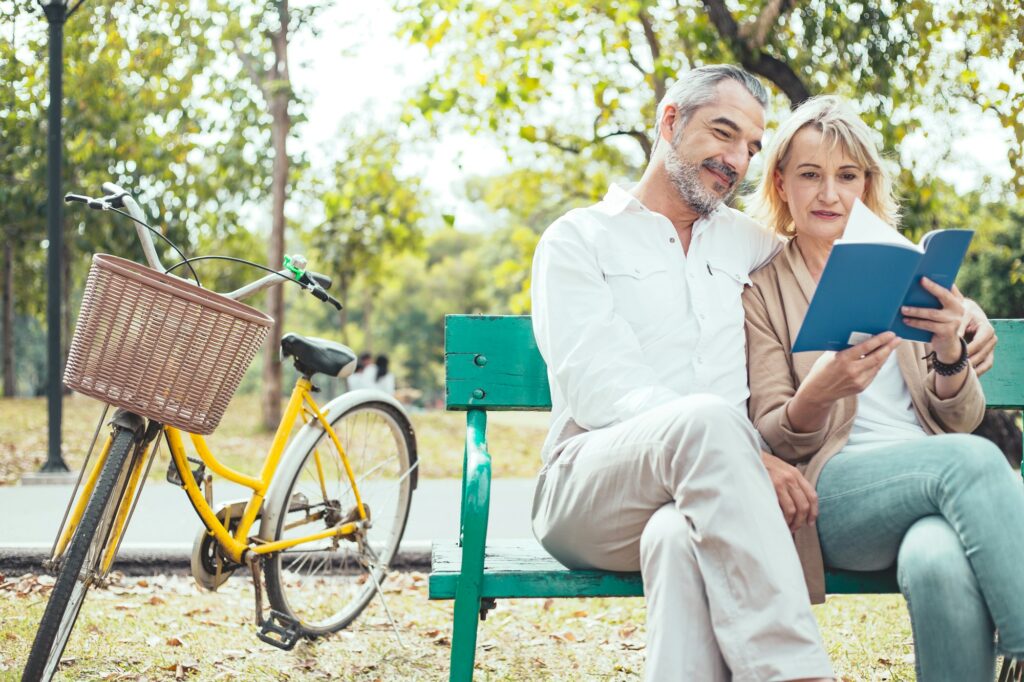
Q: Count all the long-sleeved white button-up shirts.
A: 1